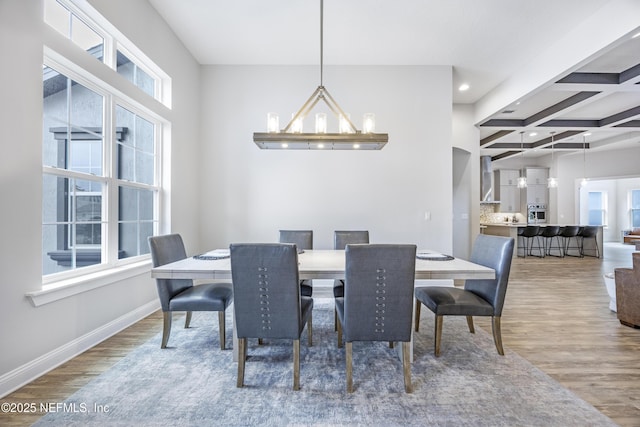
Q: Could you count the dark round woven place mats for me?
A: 2